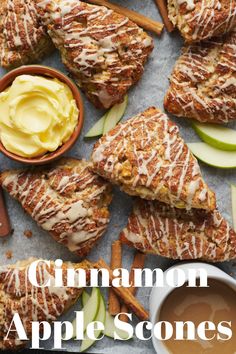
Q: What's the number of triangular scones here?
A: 8